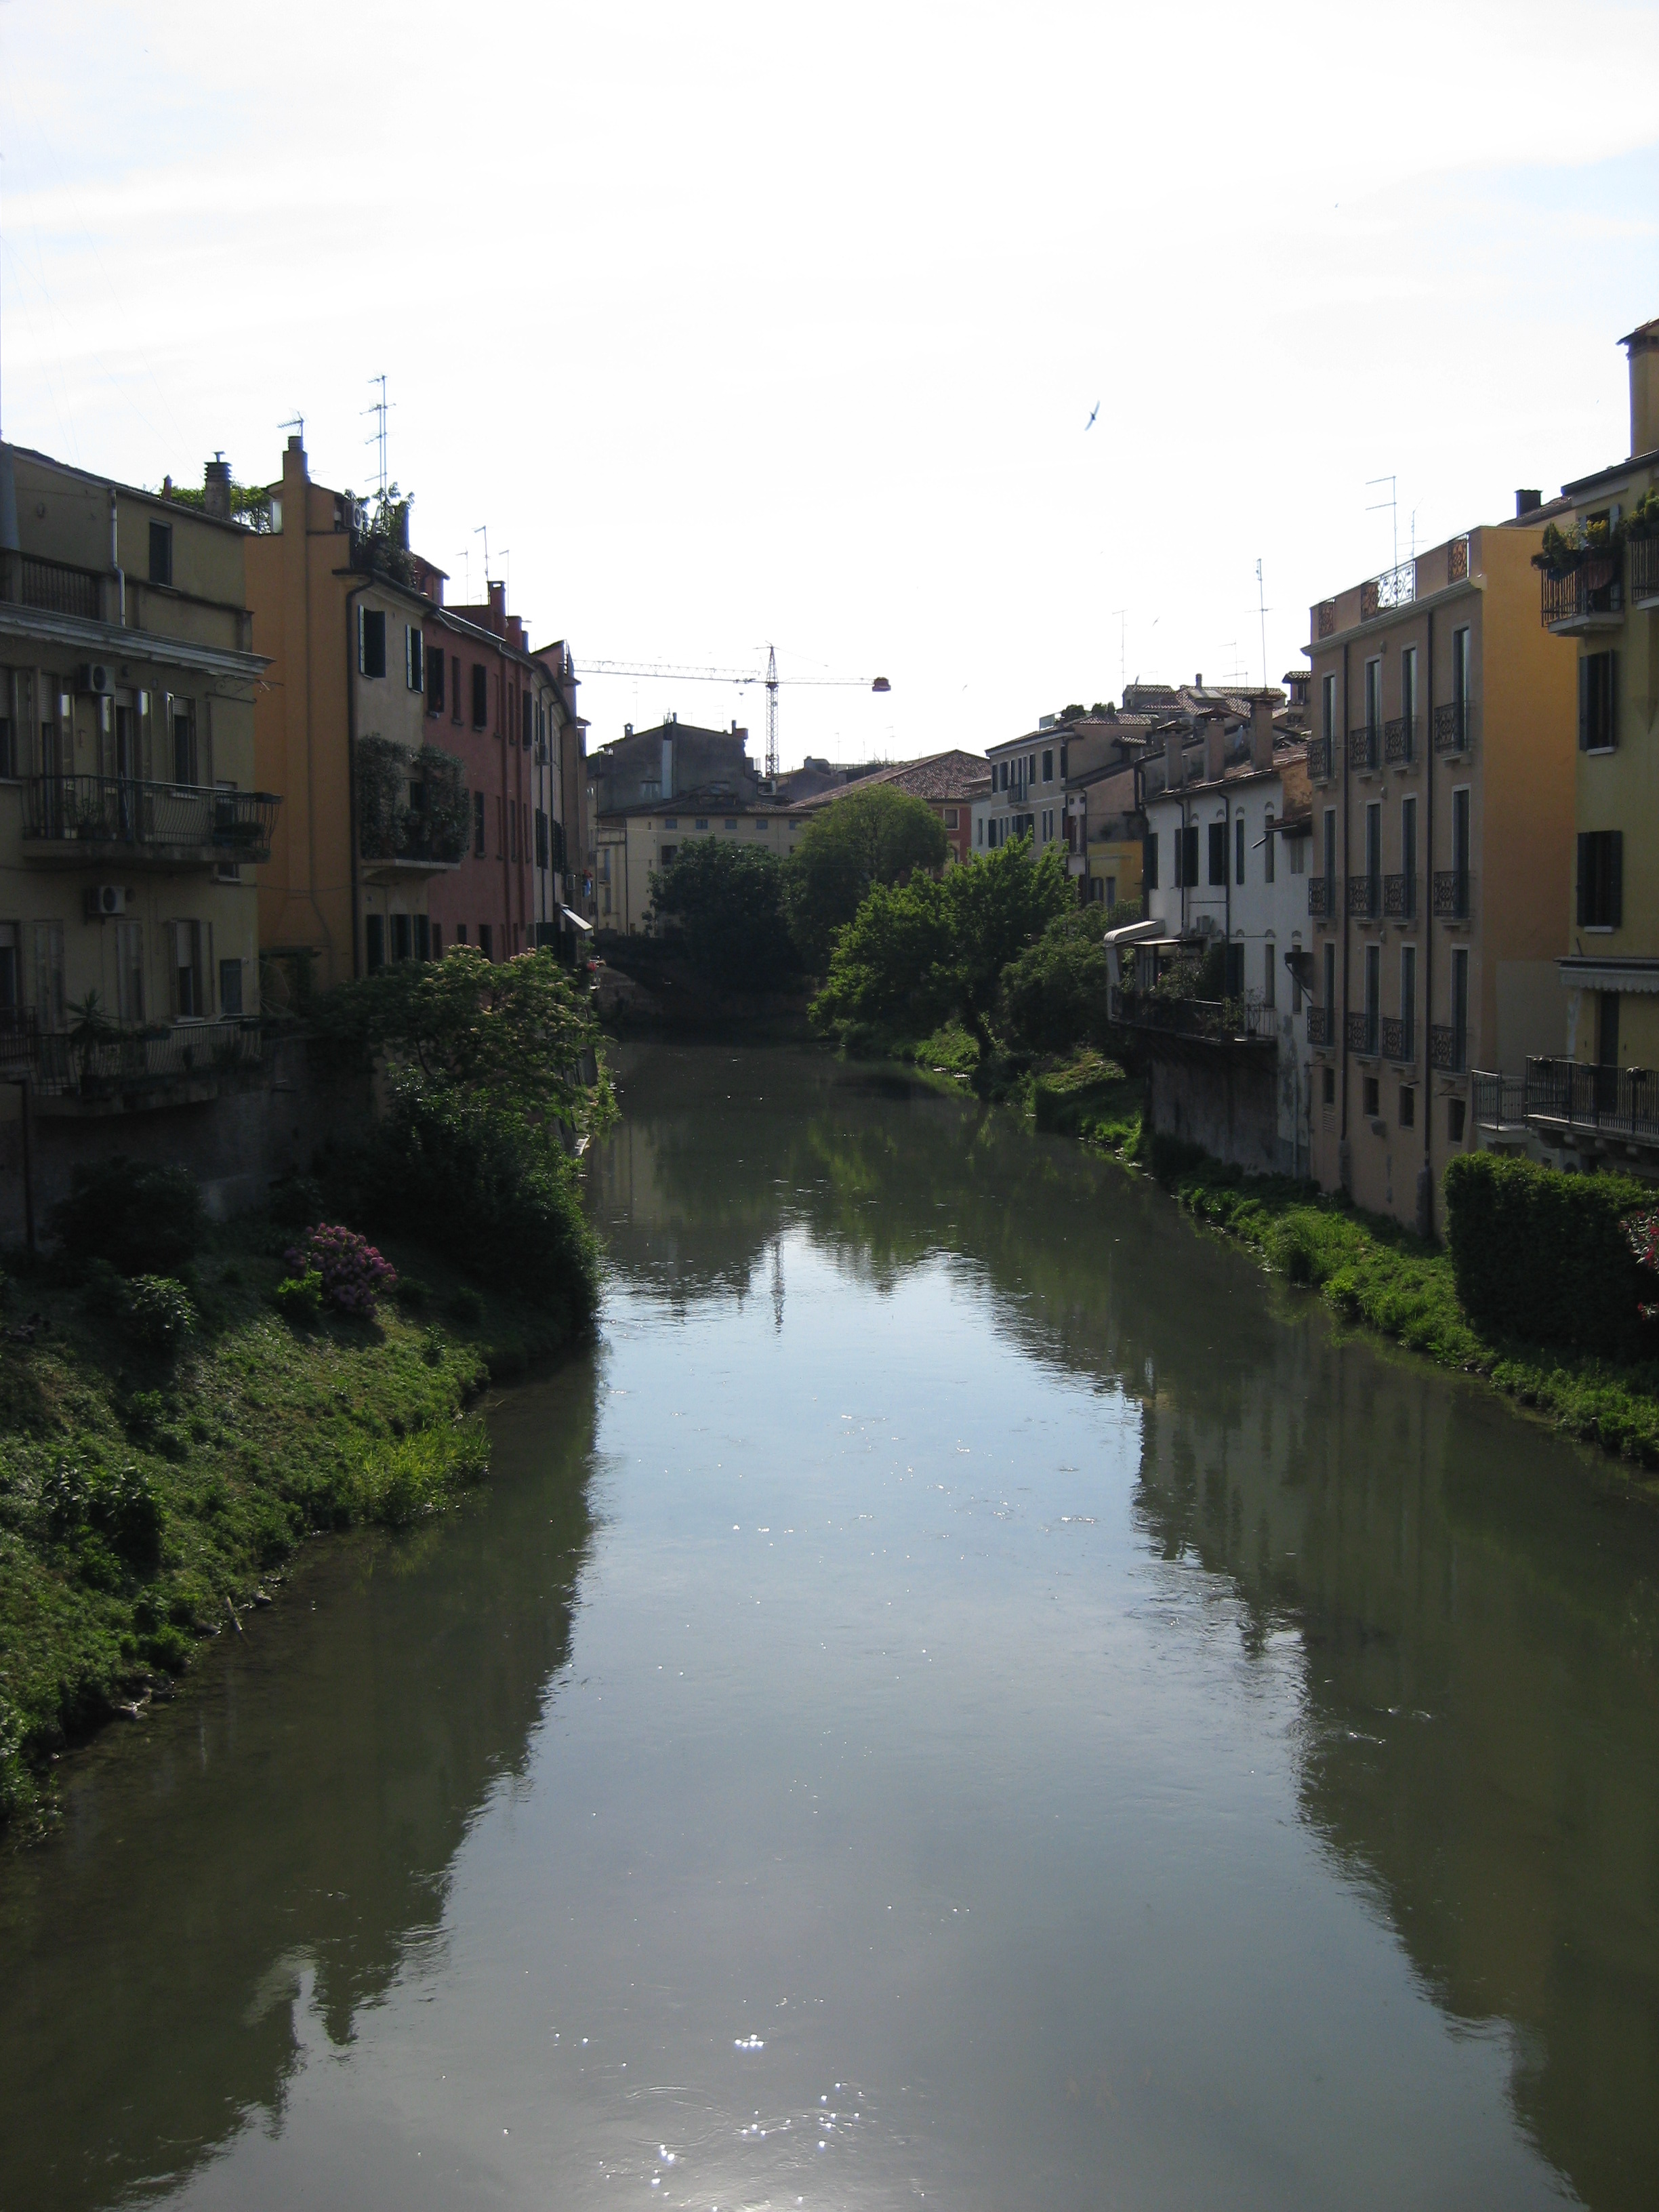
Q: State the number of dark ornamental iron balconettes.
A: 12